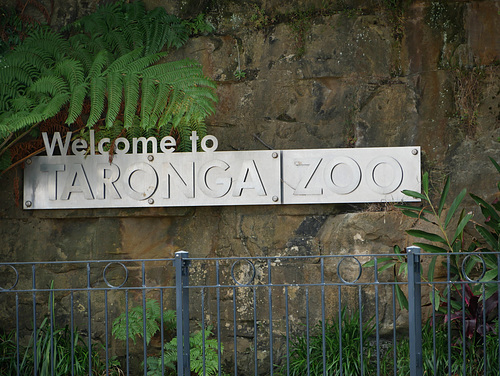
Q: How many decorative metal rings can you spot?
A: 5